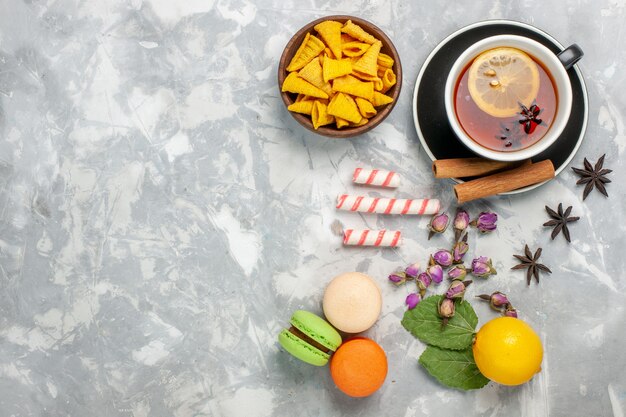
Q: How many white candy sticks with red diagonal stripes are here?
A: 3